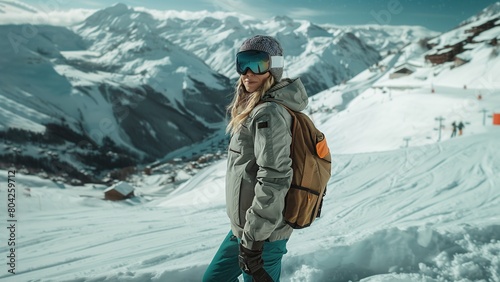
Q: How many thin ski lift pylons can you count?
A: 3